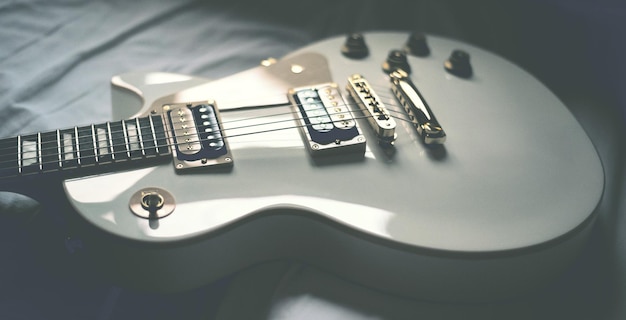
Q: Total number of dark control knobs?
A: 4